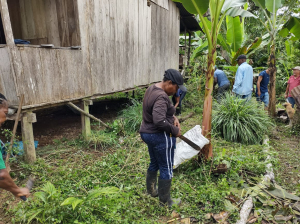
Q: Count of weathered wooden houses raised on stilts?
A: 1